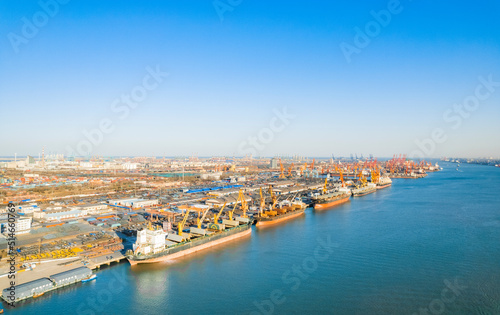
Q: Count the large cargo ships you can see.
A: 5